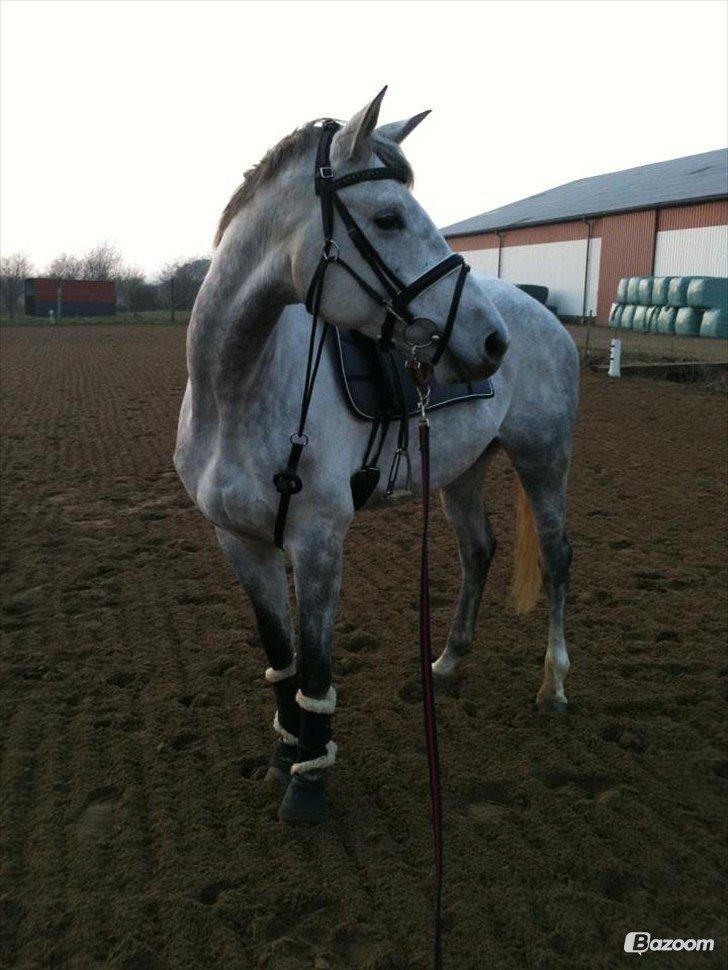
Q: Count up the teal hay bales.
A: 13